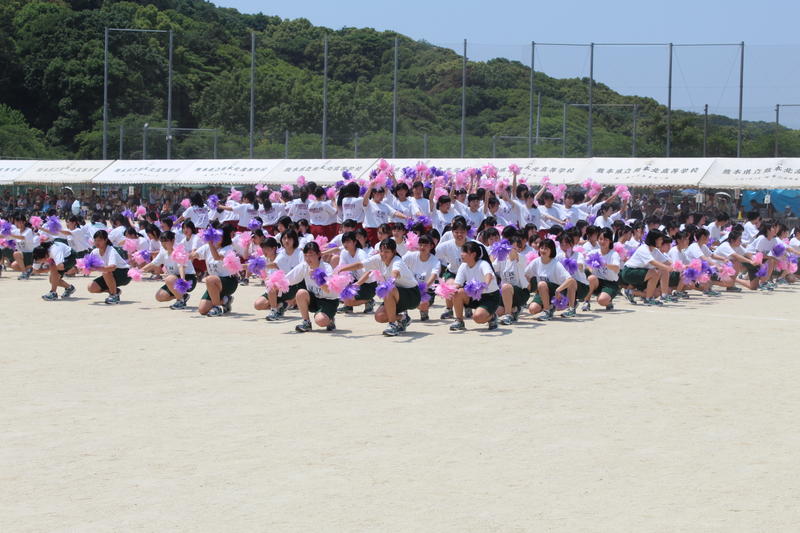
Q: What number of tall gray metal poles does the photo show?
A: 10